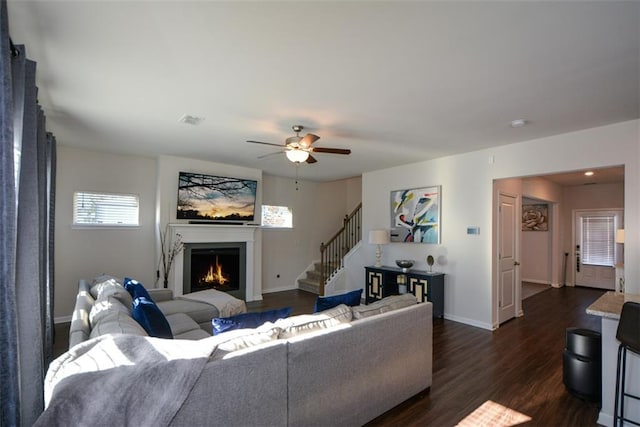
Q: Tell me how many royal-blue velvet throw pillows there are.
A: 4